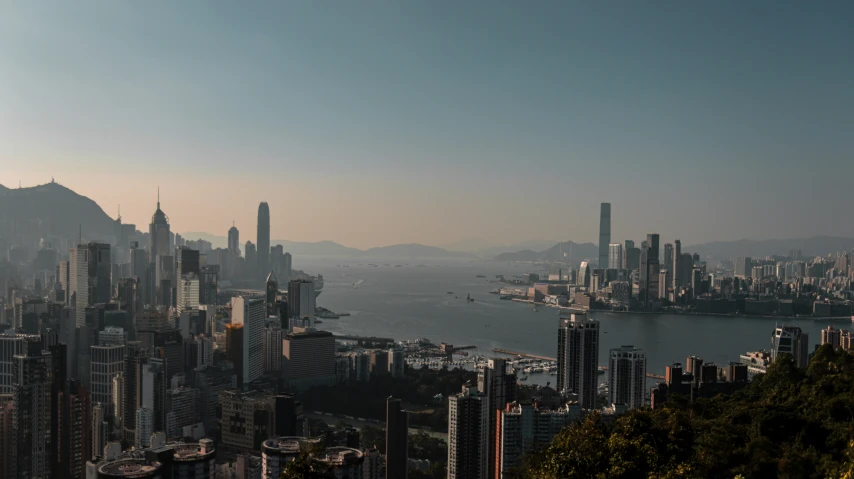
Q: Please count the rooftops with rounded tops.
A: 4